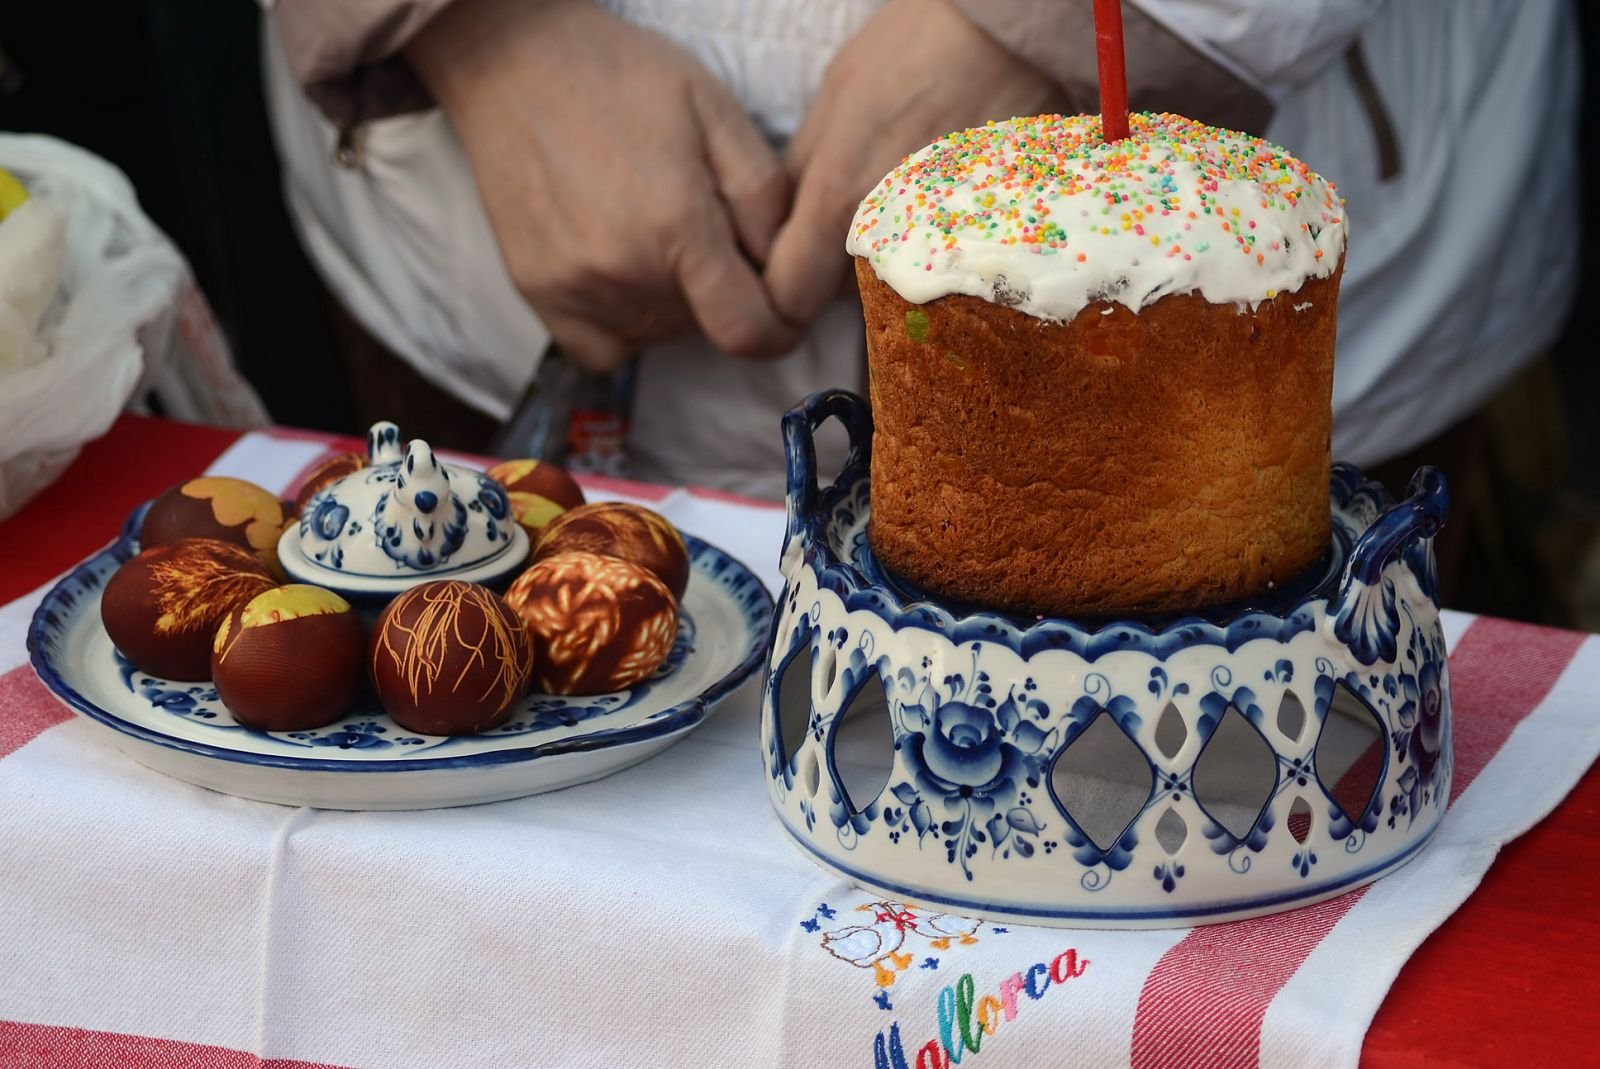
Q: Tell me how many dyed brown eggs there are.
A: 8